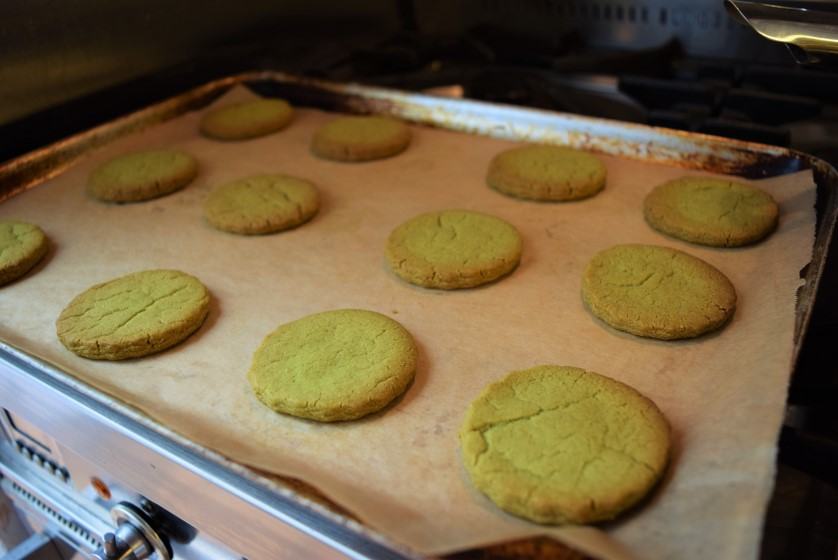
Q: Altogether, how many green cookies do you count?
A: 12